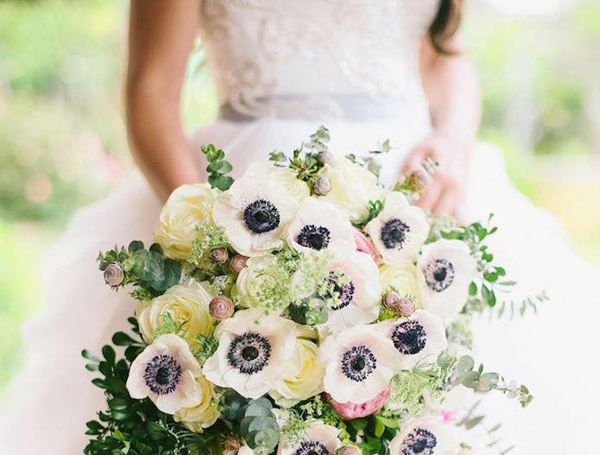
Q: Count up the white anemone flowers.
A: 11